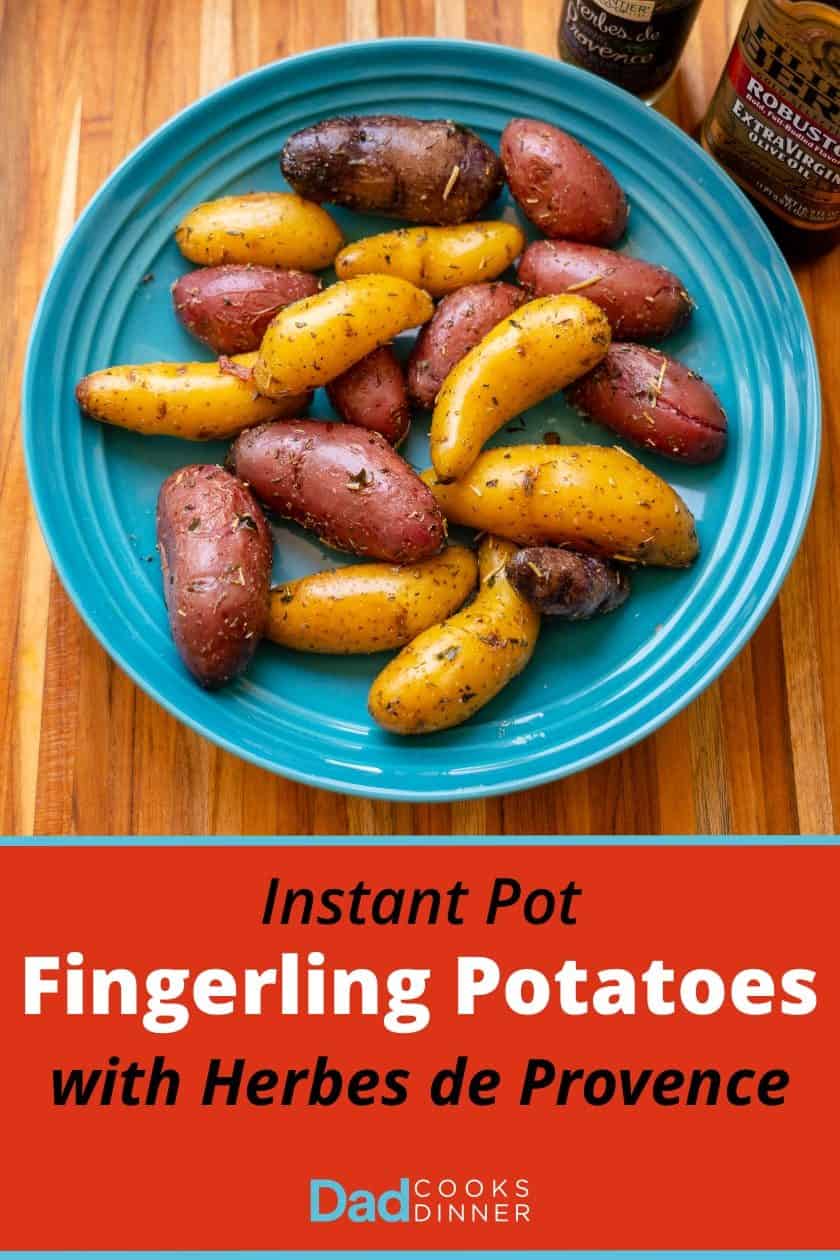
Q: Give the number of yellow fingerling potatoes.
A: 8